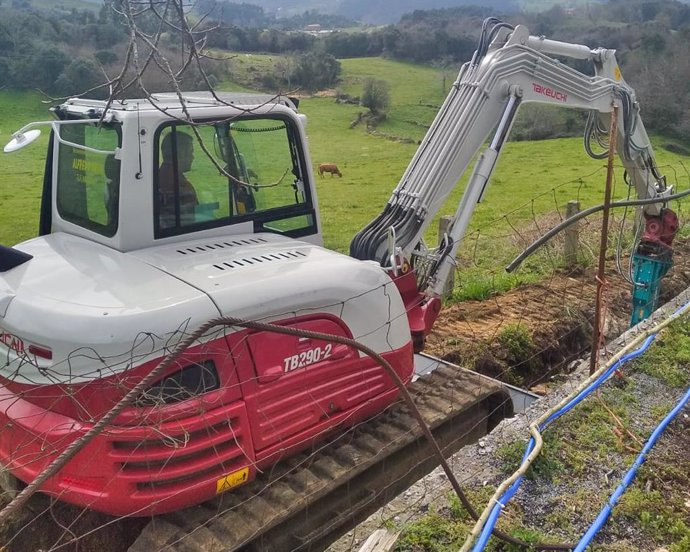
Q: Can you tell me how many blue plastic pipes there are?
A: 2